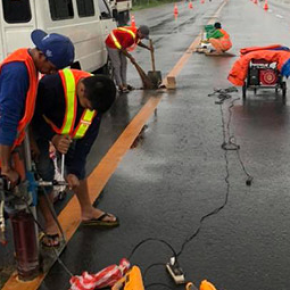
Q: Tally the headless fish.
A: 0